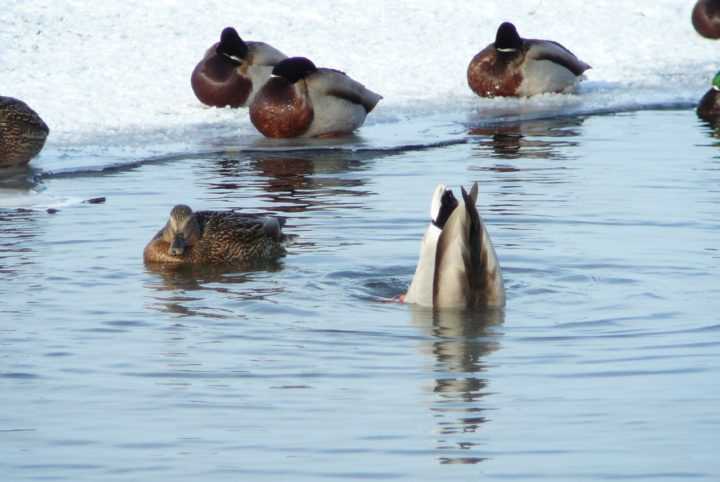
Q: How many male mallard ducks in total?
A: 6